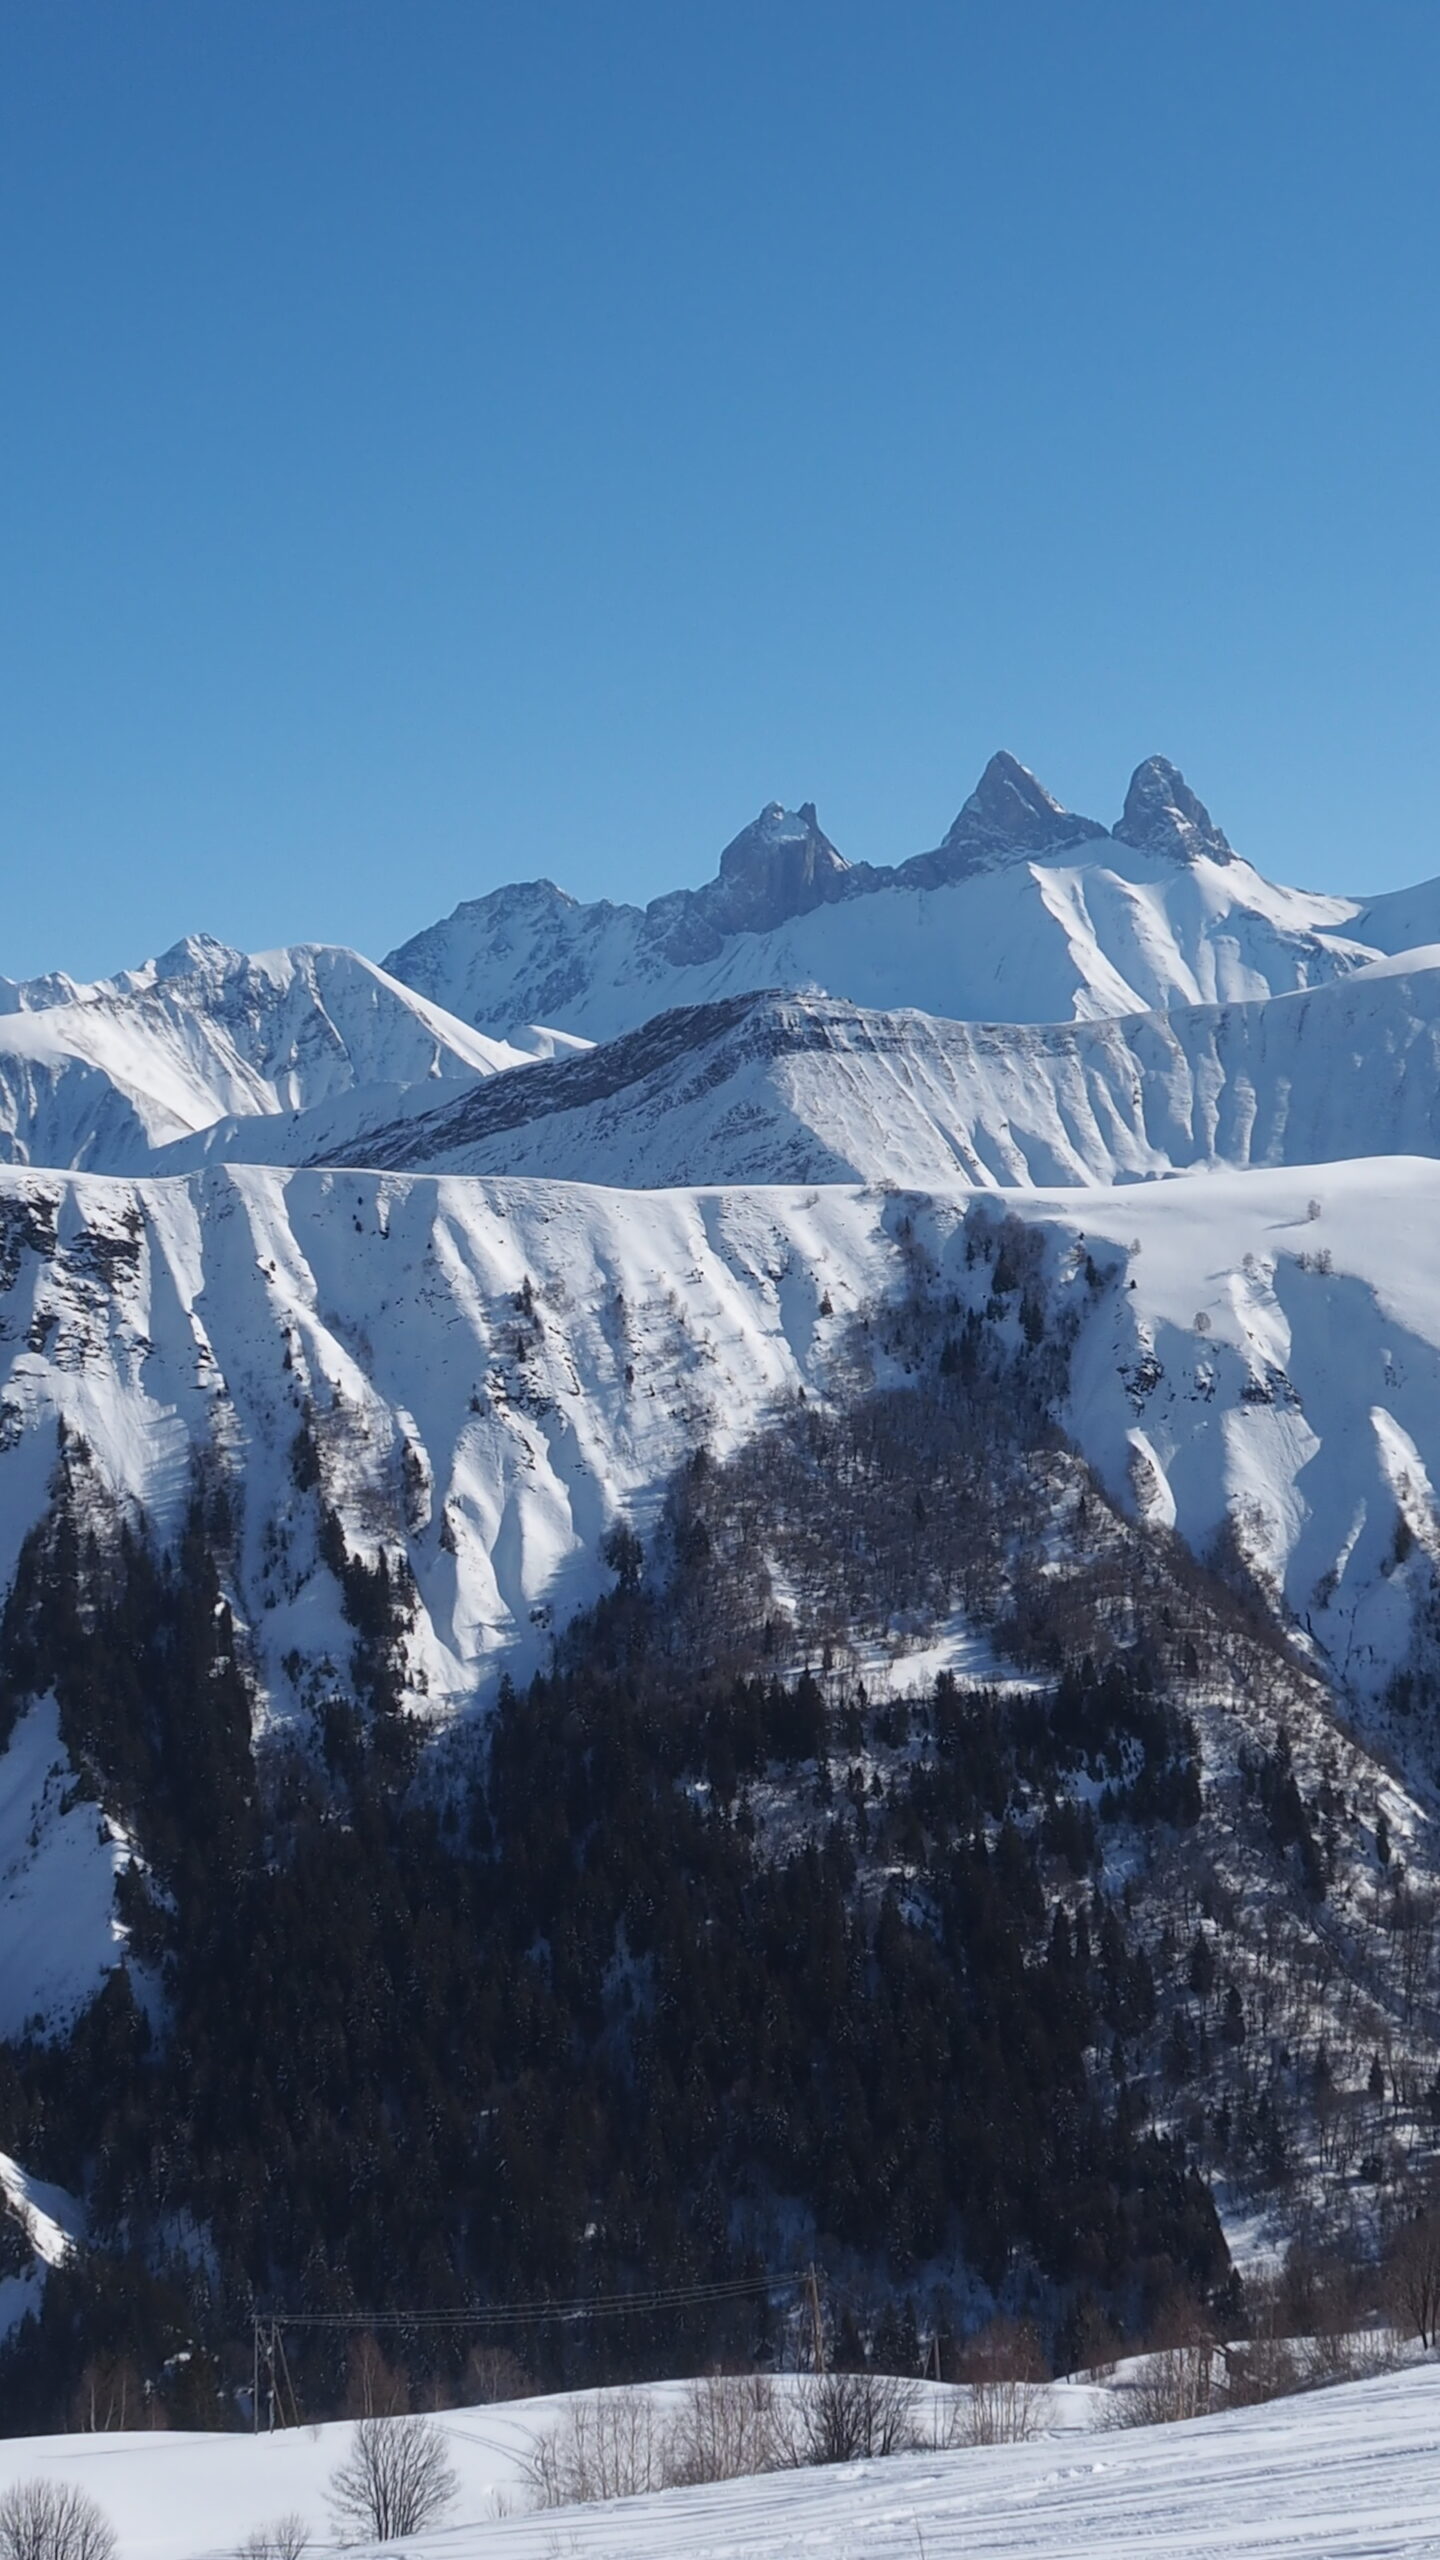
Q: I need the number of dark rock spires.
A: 3